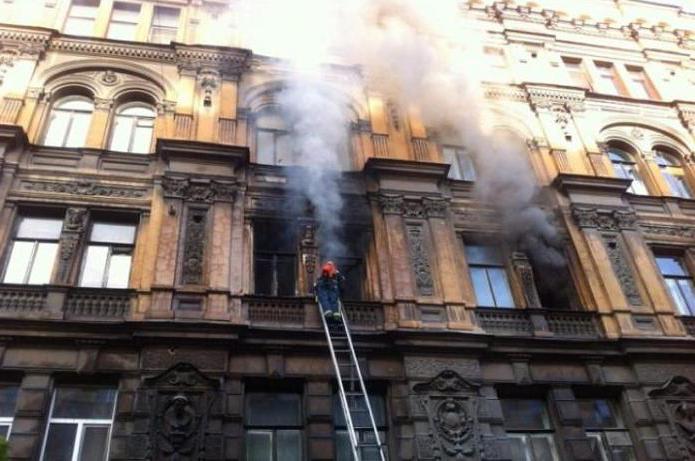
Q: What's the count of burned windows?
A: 3